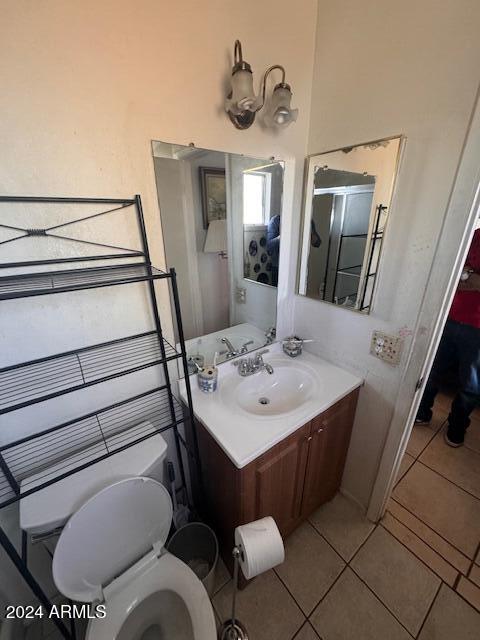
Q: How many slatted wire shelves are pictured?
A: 3